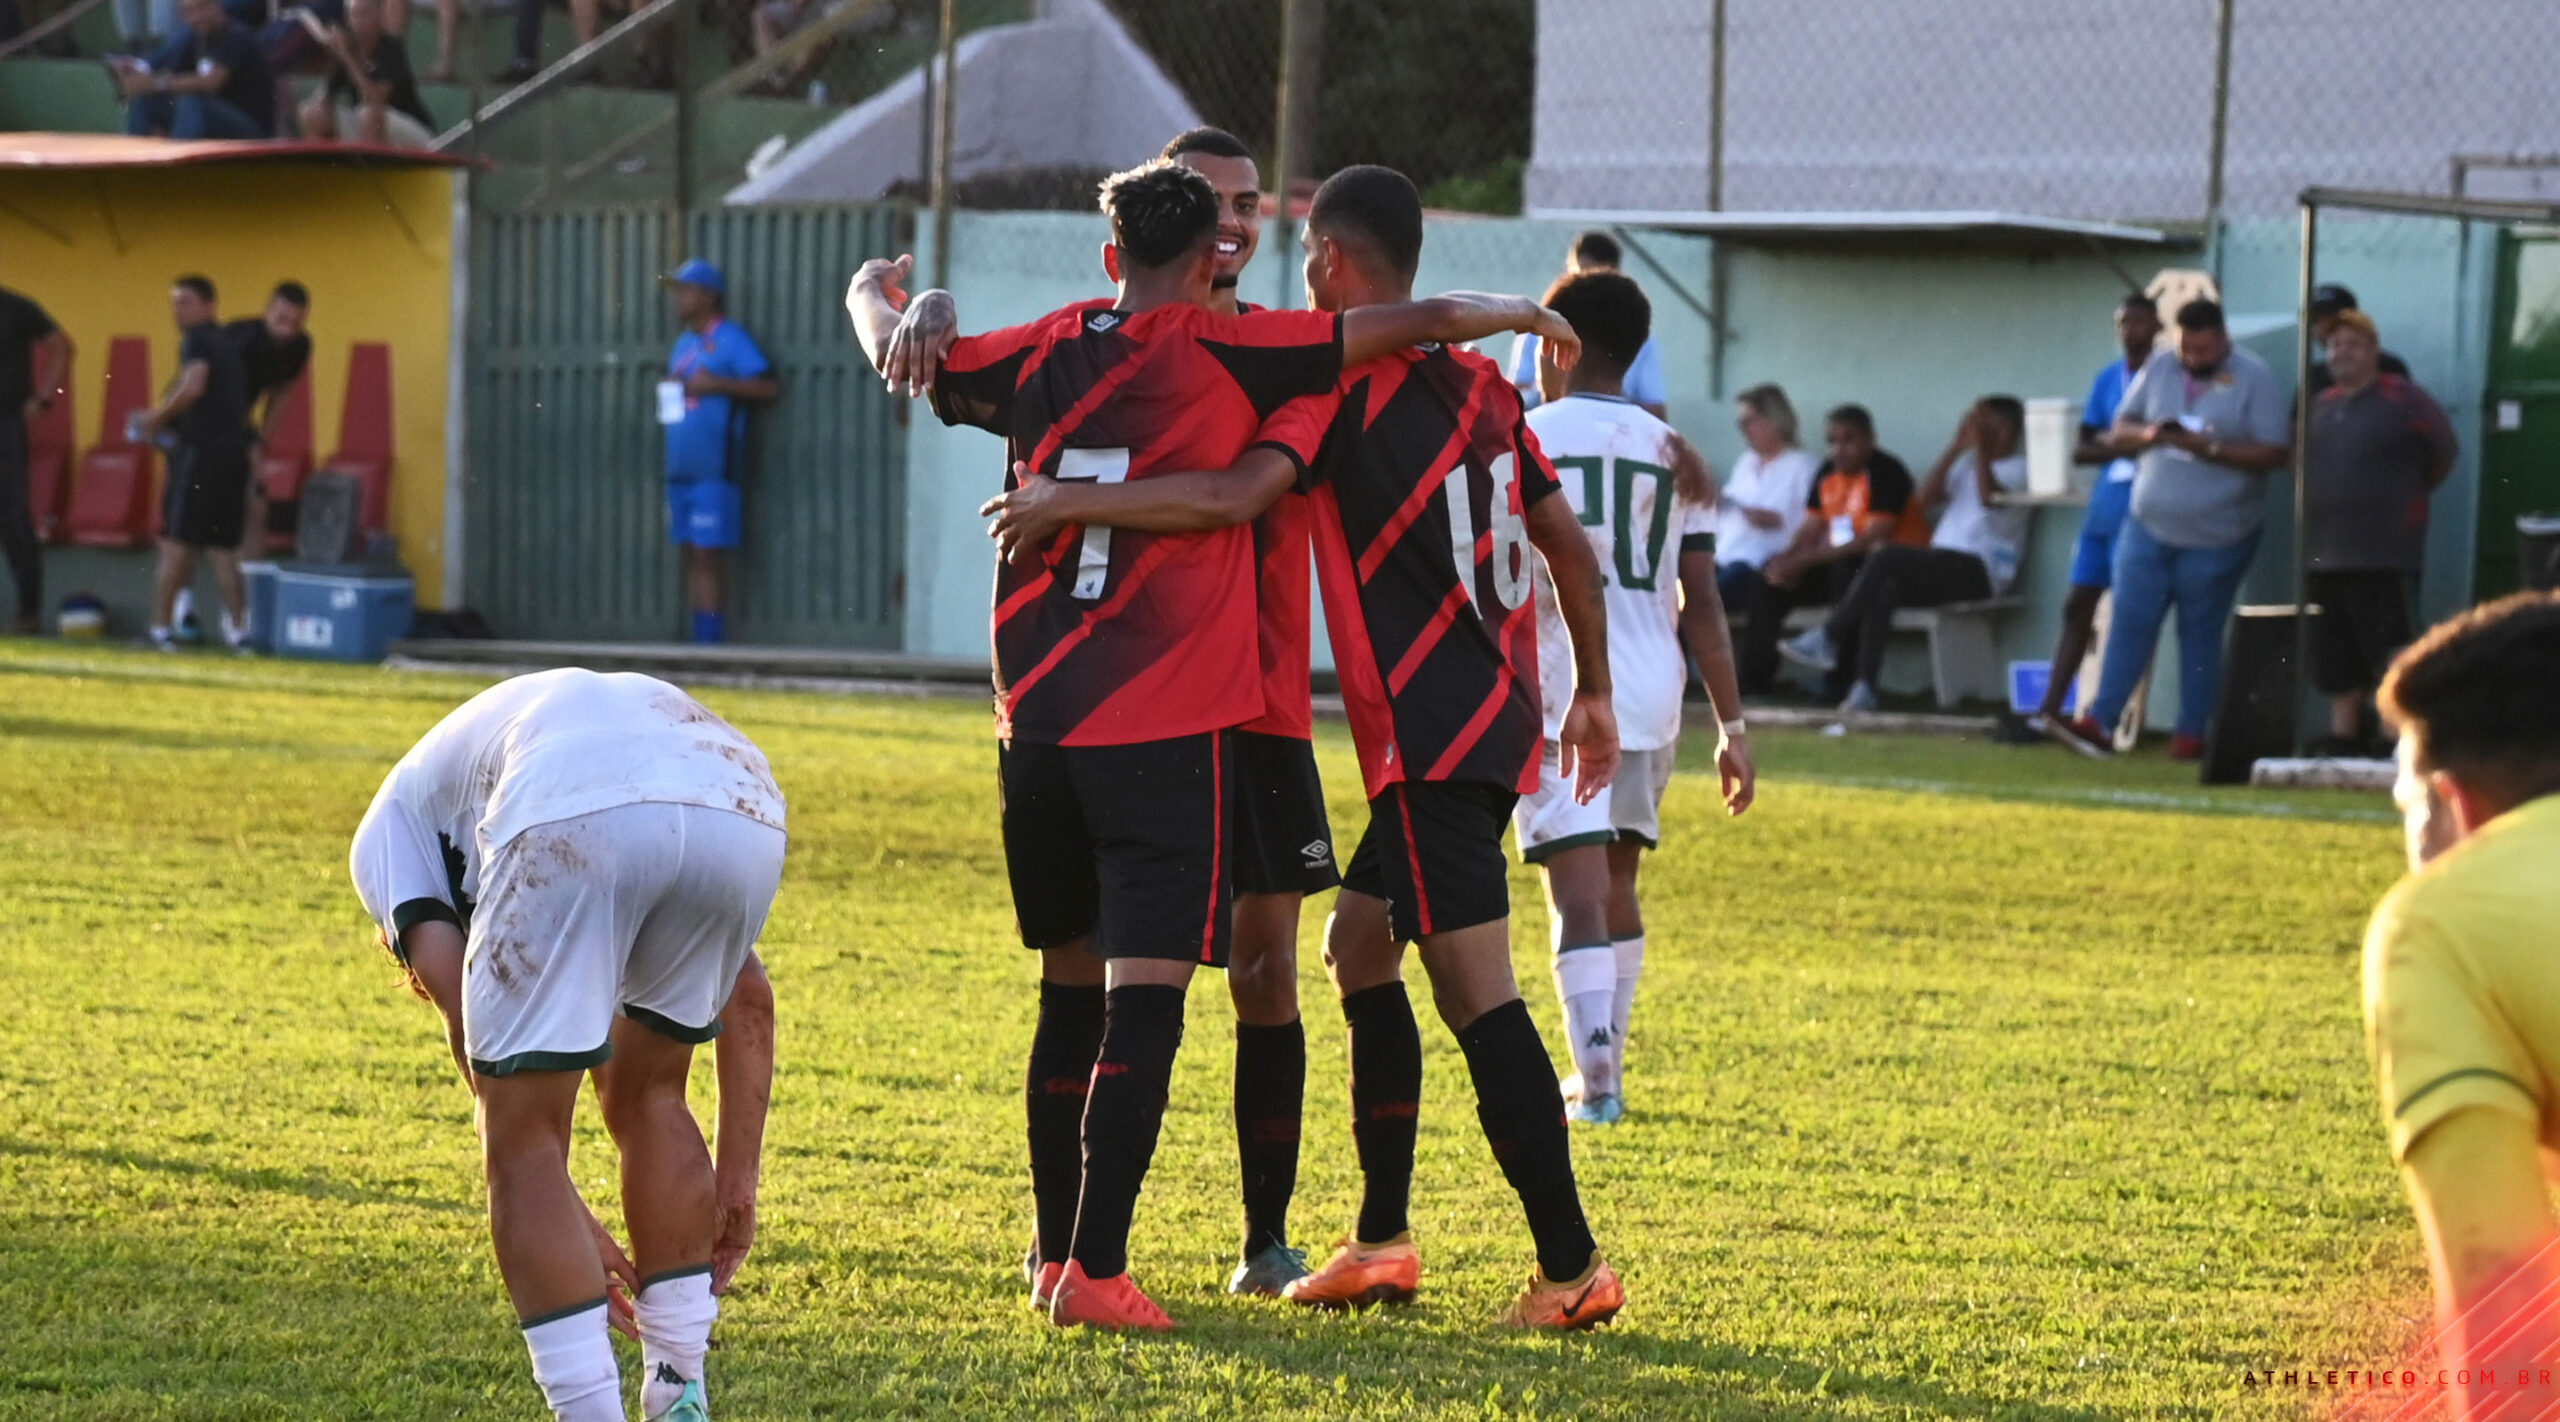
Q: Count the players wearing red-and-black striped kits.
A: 3